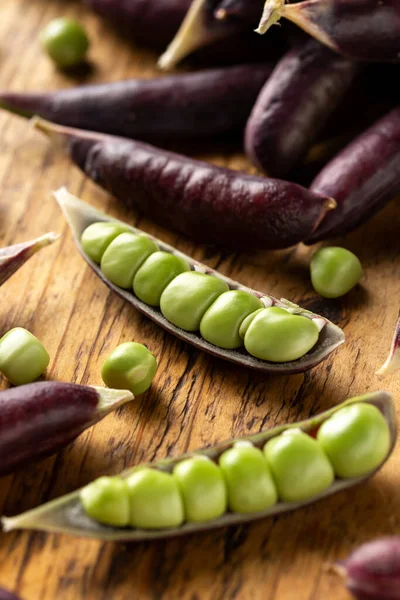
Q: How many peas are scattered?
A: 4